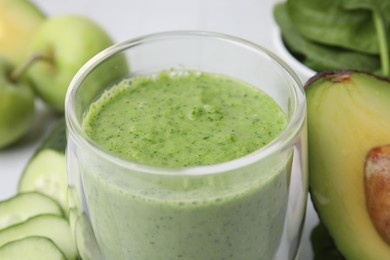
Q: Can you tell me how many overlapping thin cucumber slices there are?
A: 3